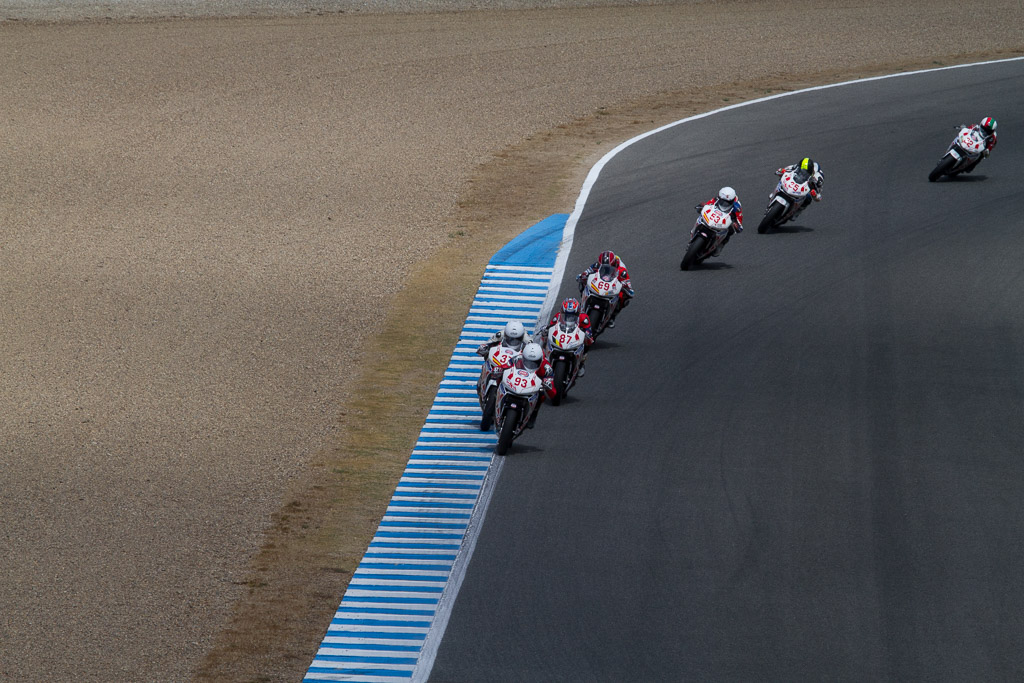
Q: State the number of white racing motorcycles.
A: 7